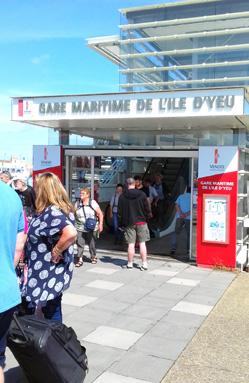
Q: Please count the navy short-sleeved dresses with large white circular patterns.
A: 1